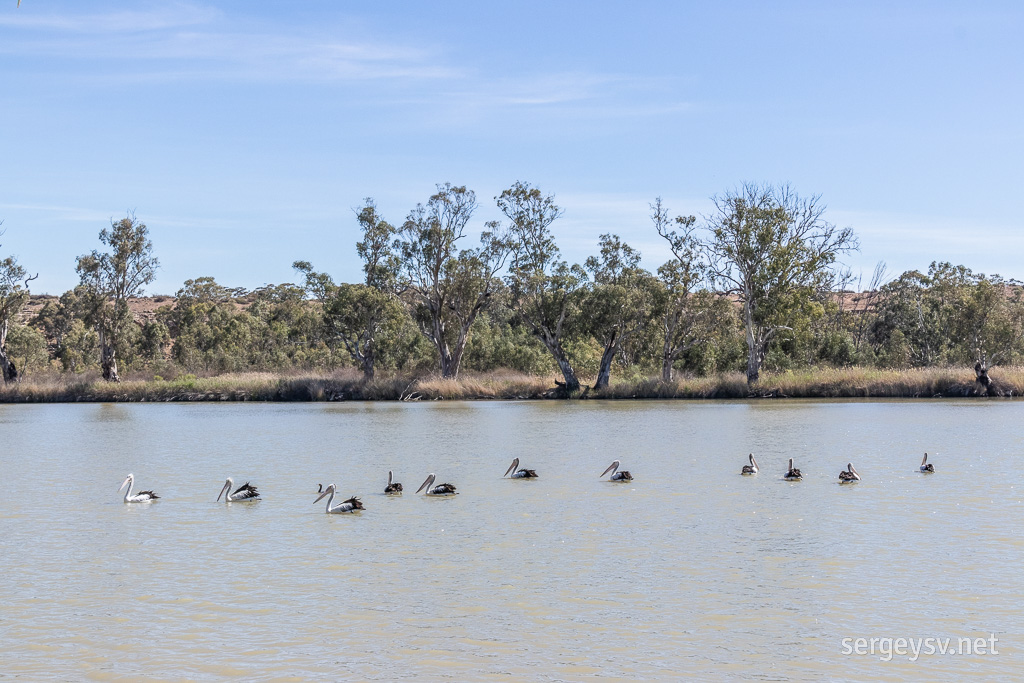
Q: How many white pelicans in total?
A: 11